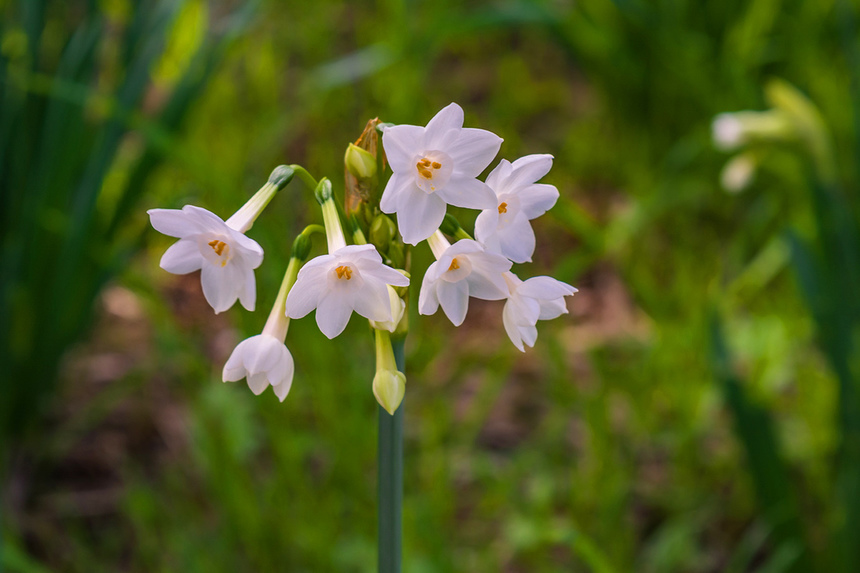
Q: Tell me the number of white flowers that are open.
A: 7